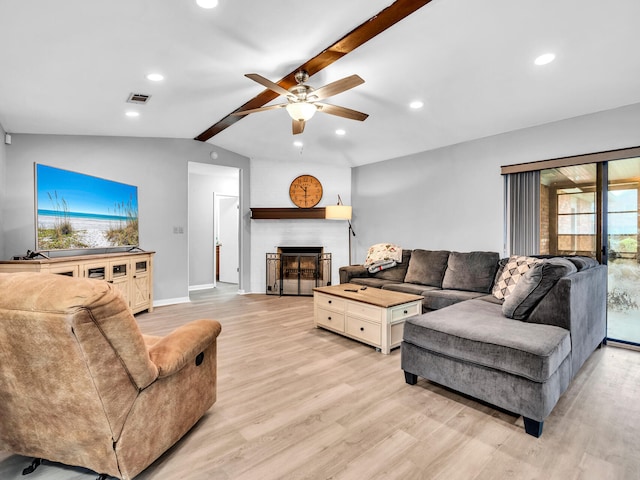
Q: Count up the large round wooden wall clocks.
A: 1